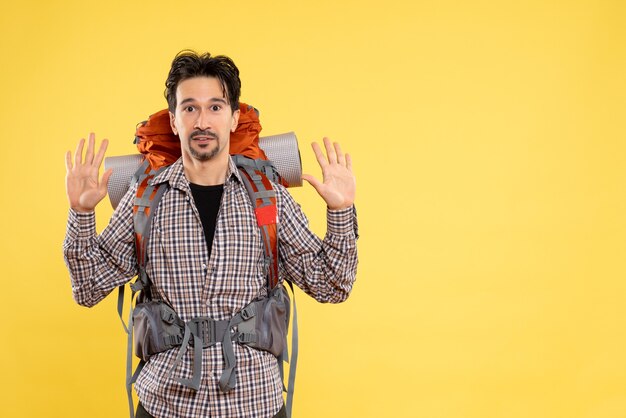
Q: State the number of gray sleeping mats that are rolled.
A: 1